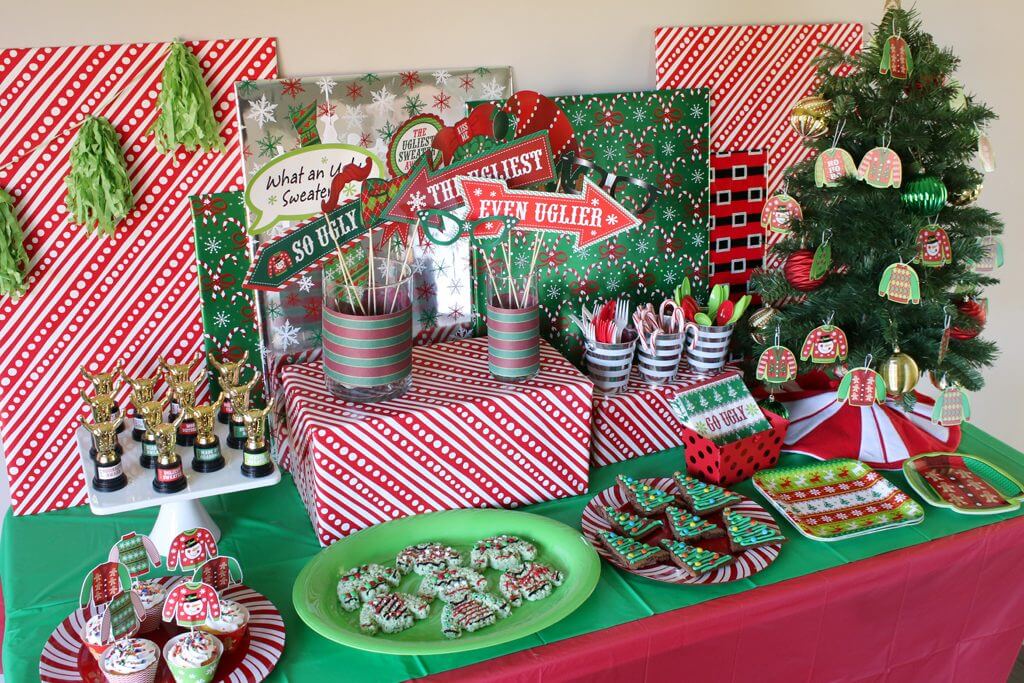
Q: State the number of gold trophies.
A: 12